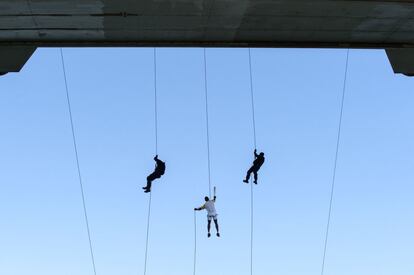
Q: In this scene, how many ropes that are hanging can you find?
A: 5